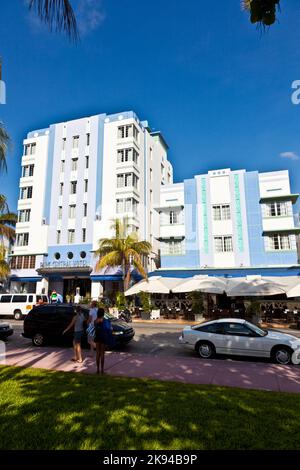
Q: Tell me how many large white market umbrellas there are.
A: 4